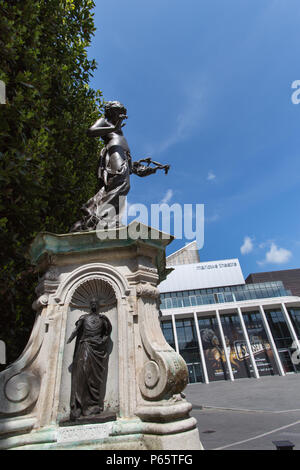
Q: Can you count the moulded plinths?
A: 1